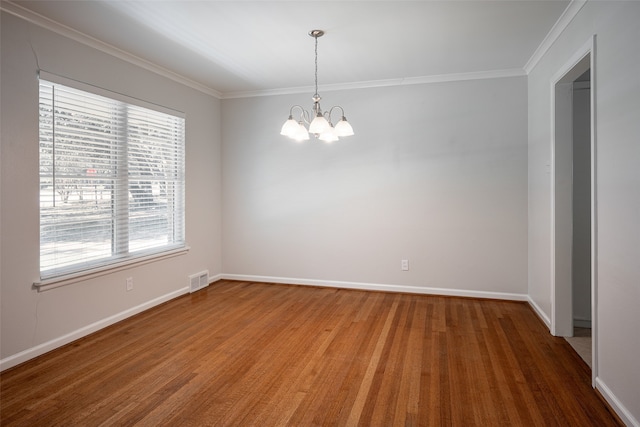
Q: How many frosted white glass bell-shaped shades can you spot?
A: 5